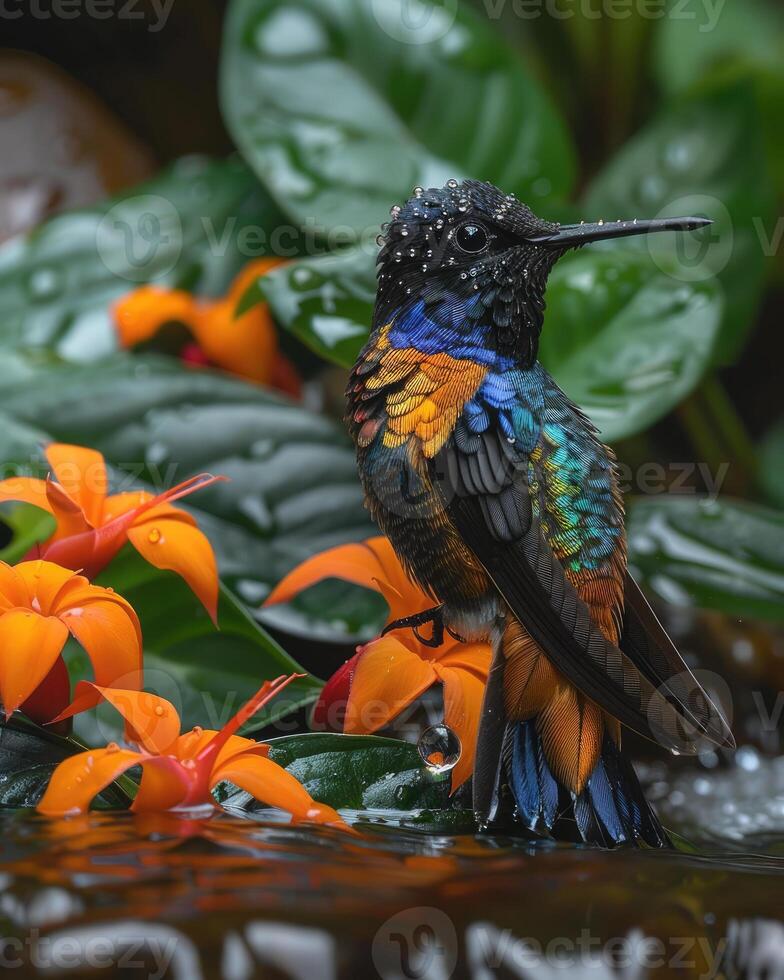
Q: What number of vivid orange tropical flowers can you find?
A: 5